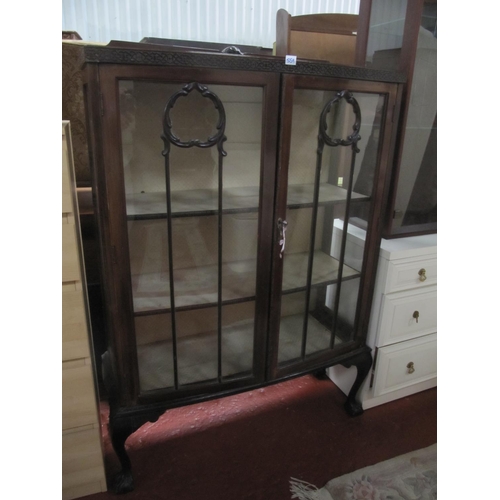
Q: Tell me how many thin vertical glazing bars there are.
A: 4